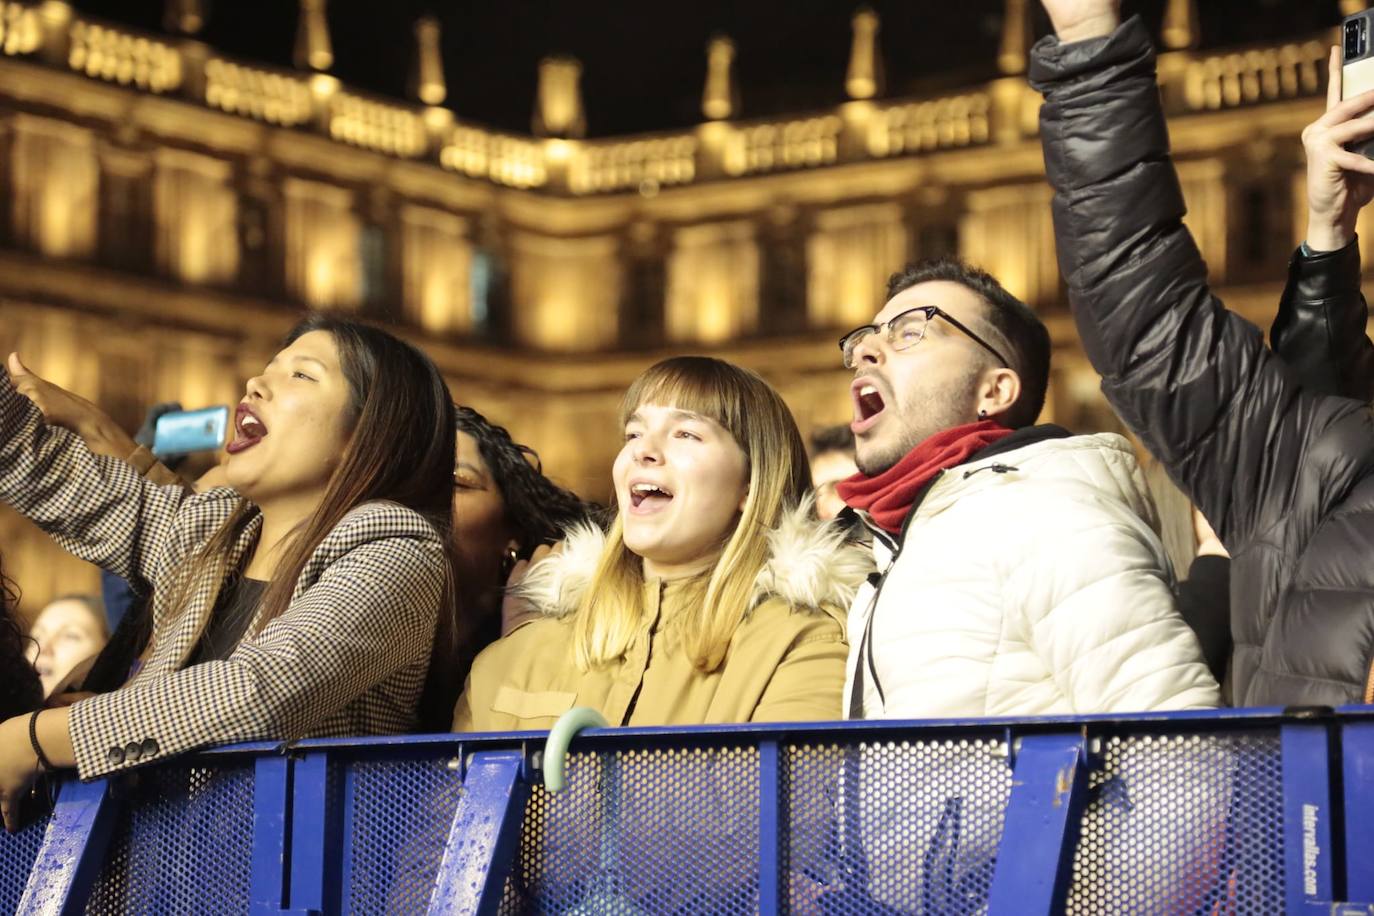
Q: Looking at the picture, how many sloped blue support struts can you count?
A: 3